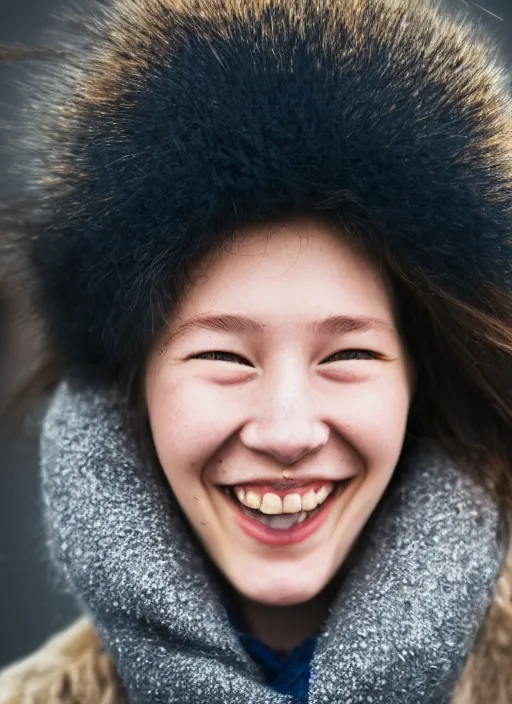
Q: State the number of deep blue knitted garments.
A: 1